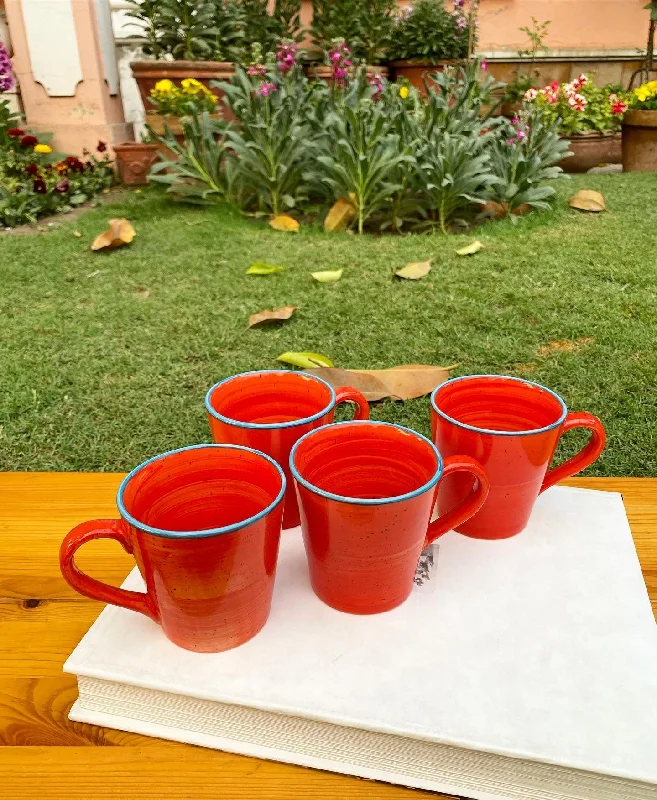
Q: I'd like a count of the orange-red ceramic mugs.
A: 4